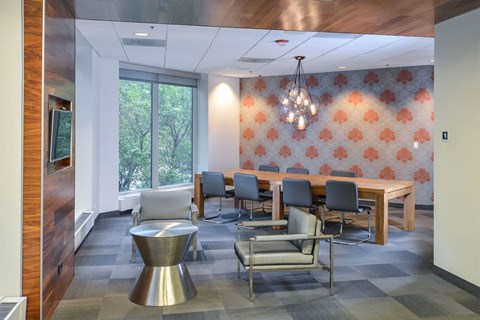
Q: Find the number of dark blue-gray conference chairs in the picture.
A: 7